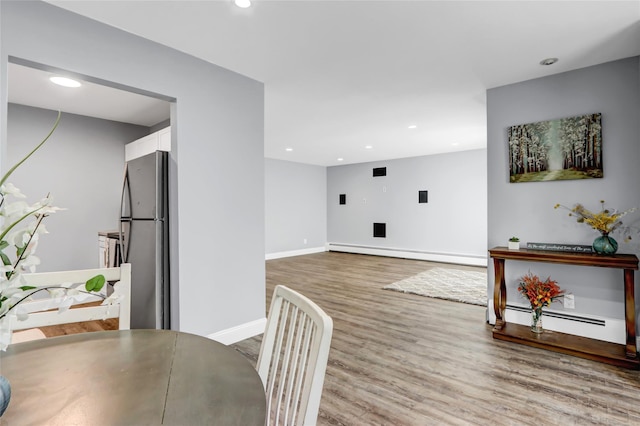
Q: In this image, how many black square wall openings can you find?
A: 4